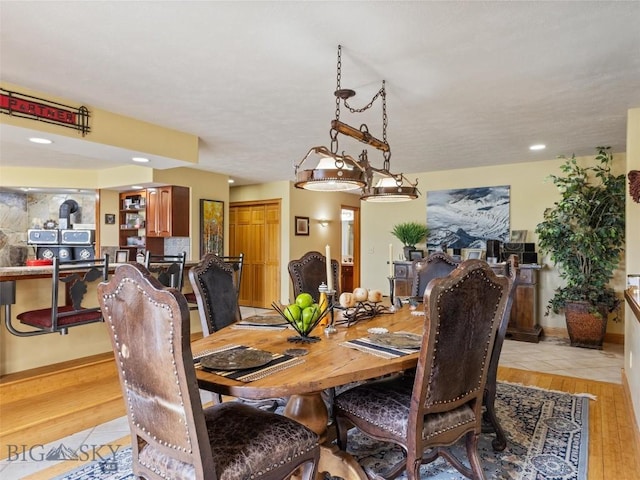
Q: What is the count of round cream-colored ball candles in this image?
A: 3